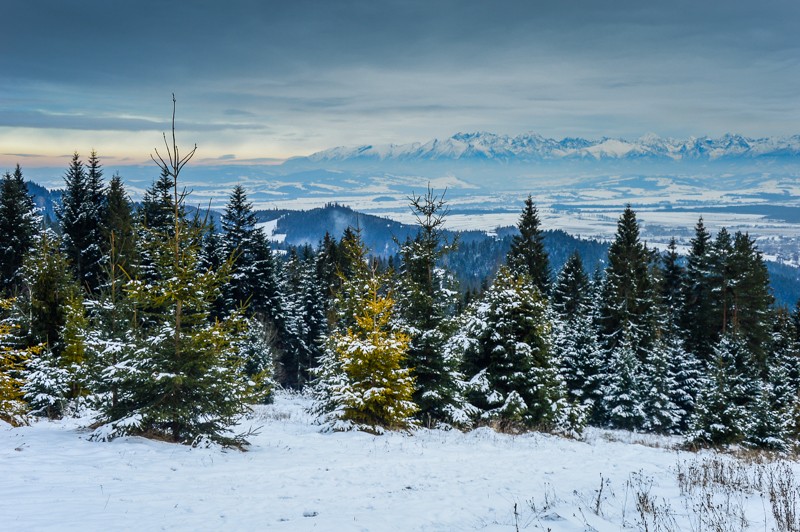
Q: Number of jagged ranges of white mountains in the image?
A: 1